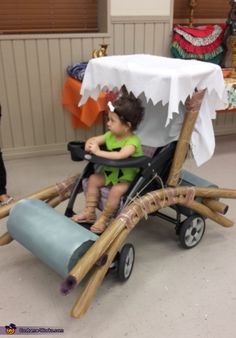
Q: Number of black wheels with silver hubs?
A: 2